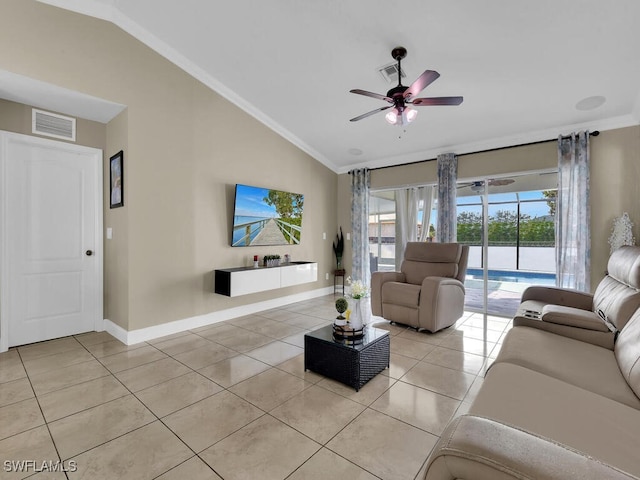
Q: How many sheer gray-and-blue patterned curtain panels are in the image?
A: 3